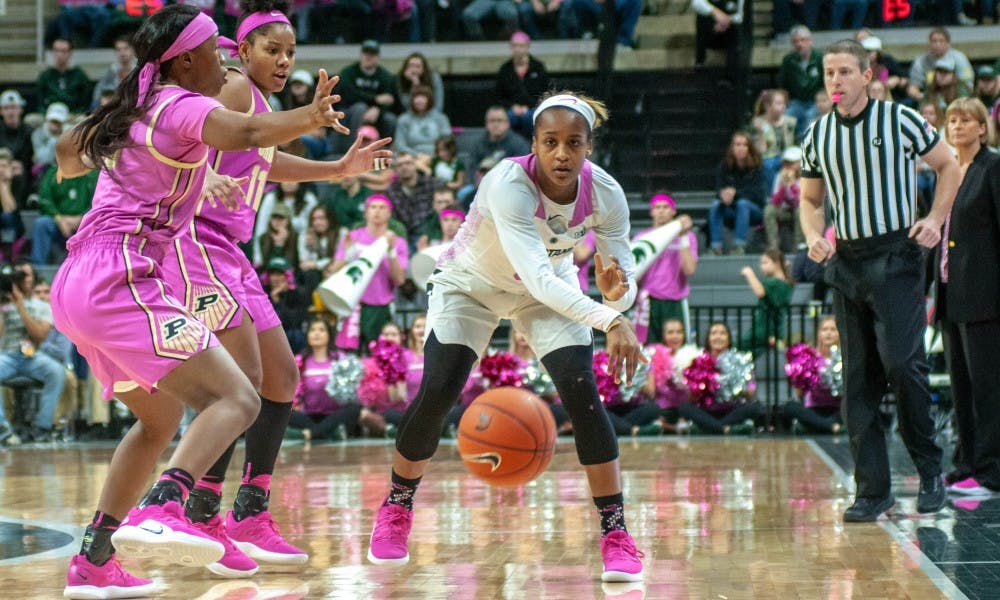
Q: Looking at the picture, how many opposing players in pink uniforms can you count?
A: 2